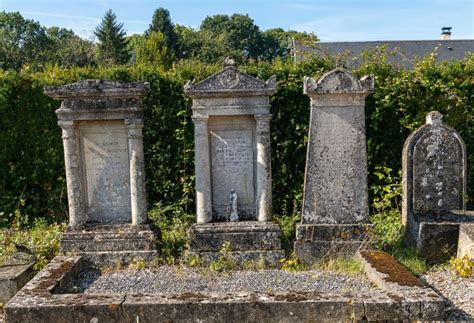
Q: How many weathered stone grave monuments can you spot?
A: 4